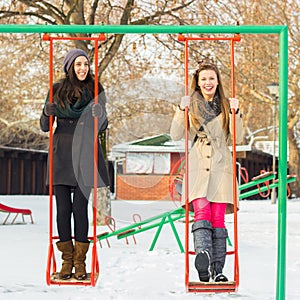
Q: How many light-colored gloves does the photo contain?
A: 2